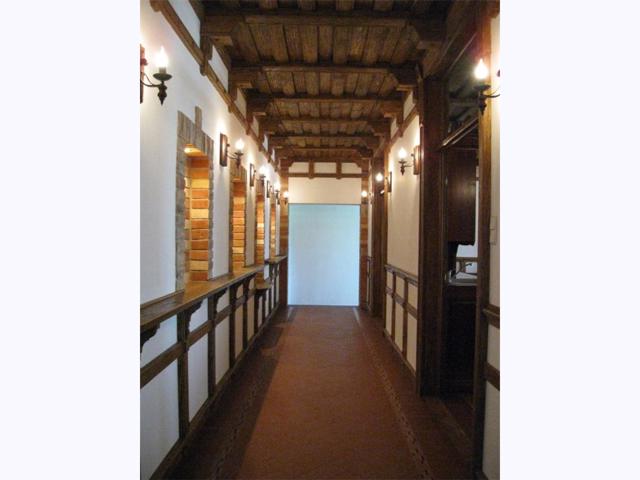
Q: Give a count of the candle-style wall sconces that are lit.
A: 9